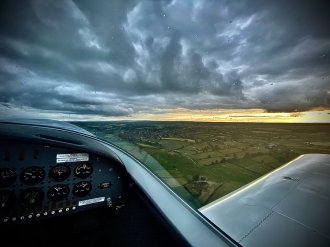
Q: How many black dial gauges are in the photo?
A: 8